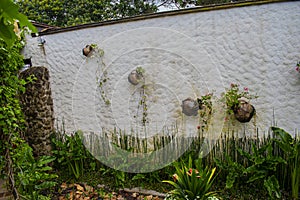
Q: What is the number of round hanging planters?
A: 4